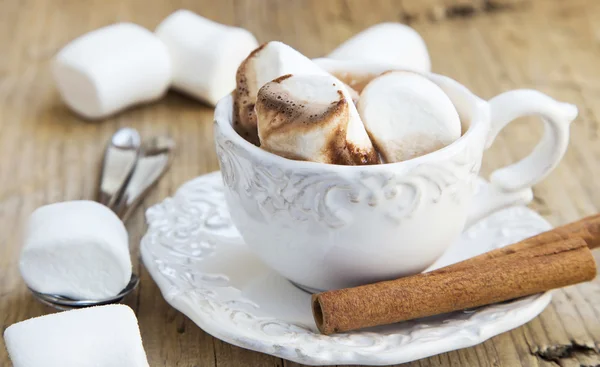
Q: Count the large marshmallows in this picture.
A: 8